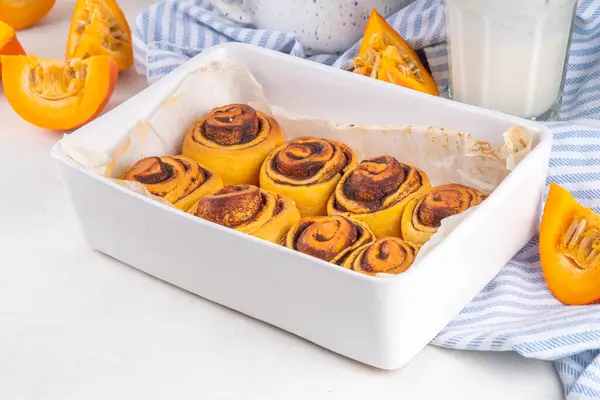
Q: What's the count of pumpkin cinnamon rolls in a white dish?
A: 8